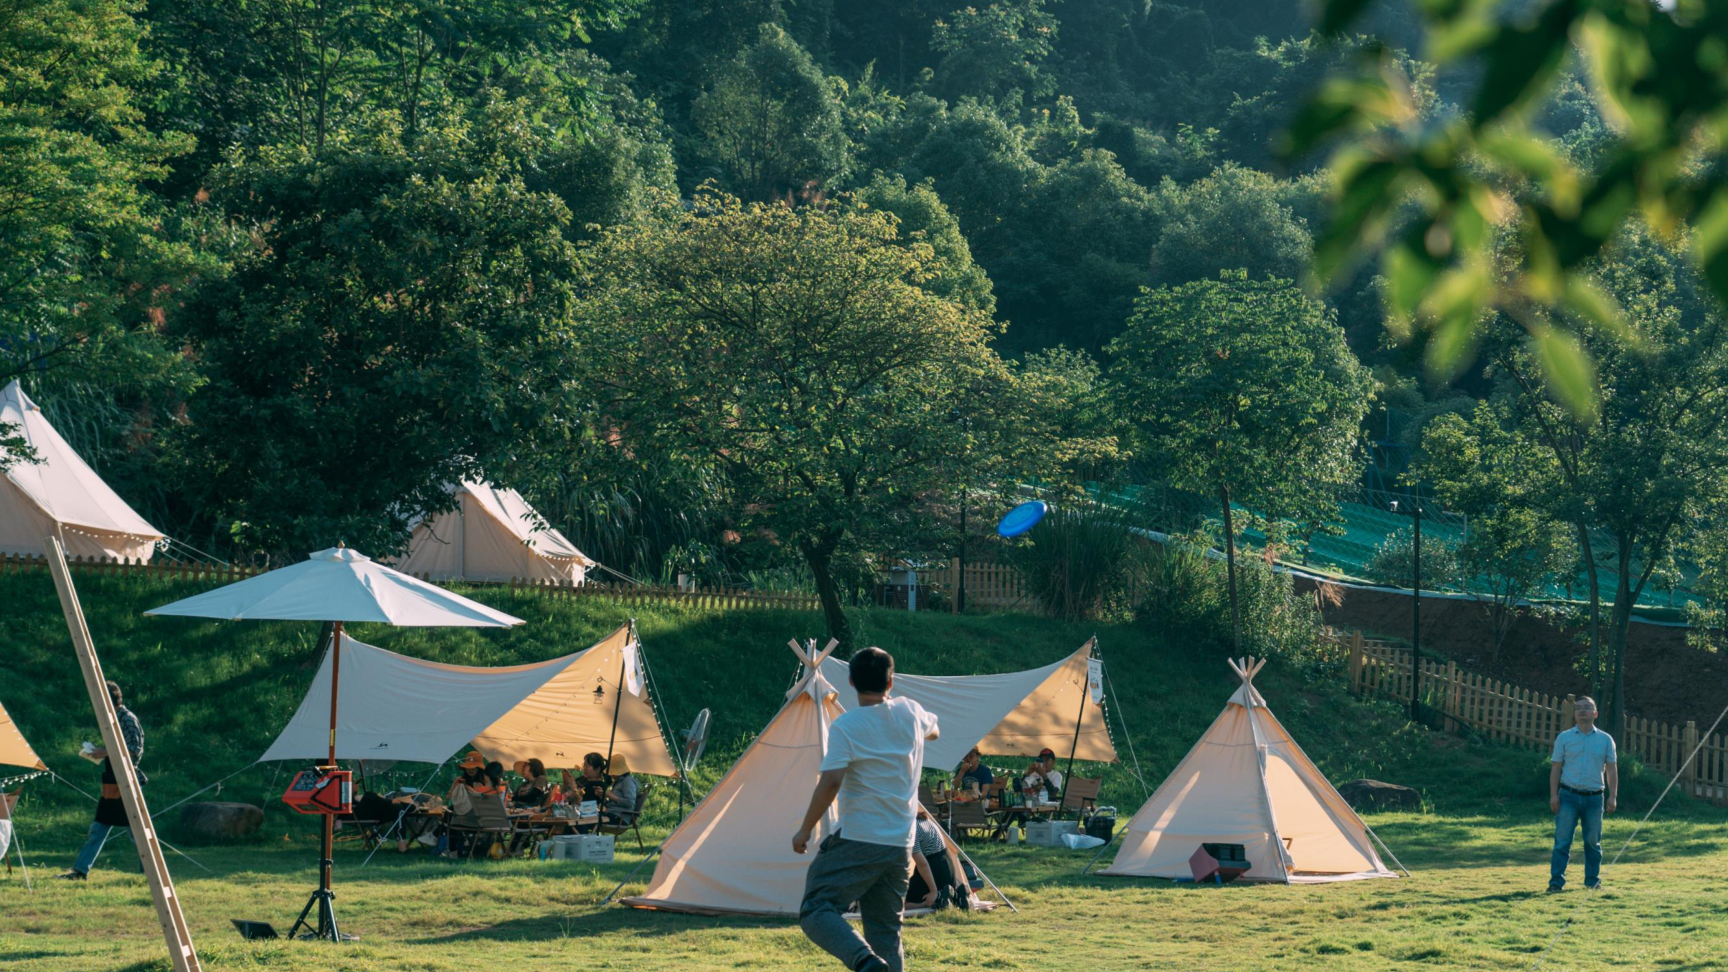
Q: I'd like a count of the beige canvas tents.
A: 4